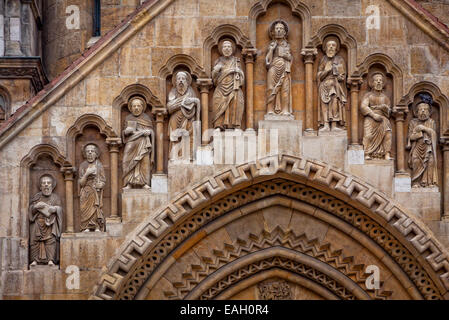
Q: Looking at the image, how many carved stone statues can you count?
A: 9